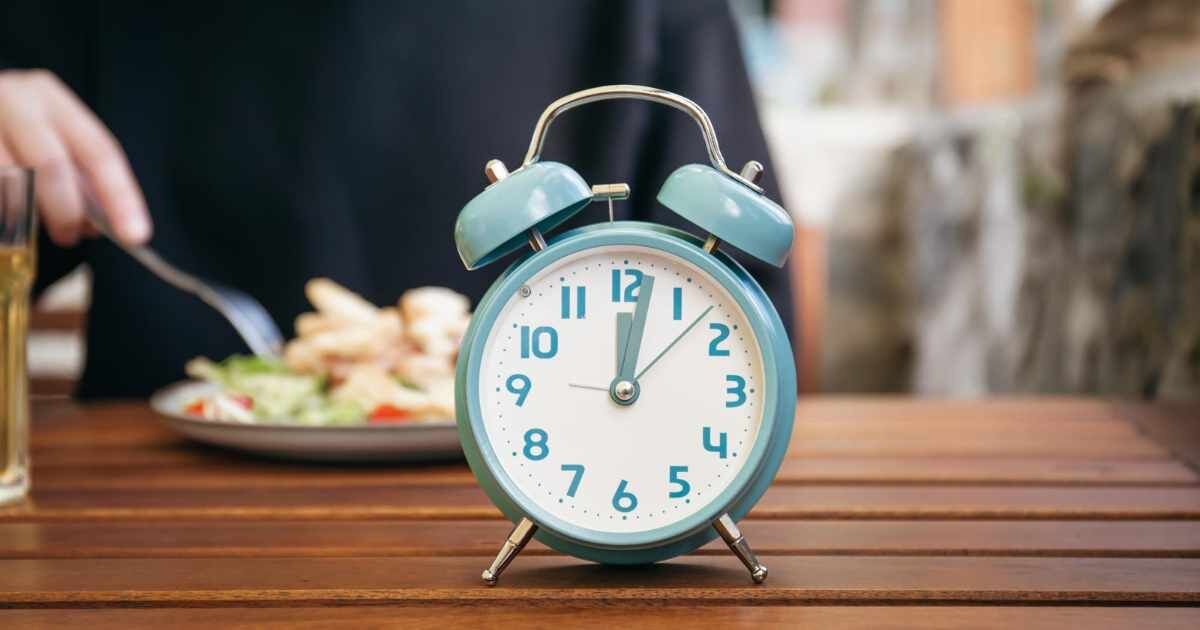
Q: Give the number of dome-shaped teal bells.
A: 2